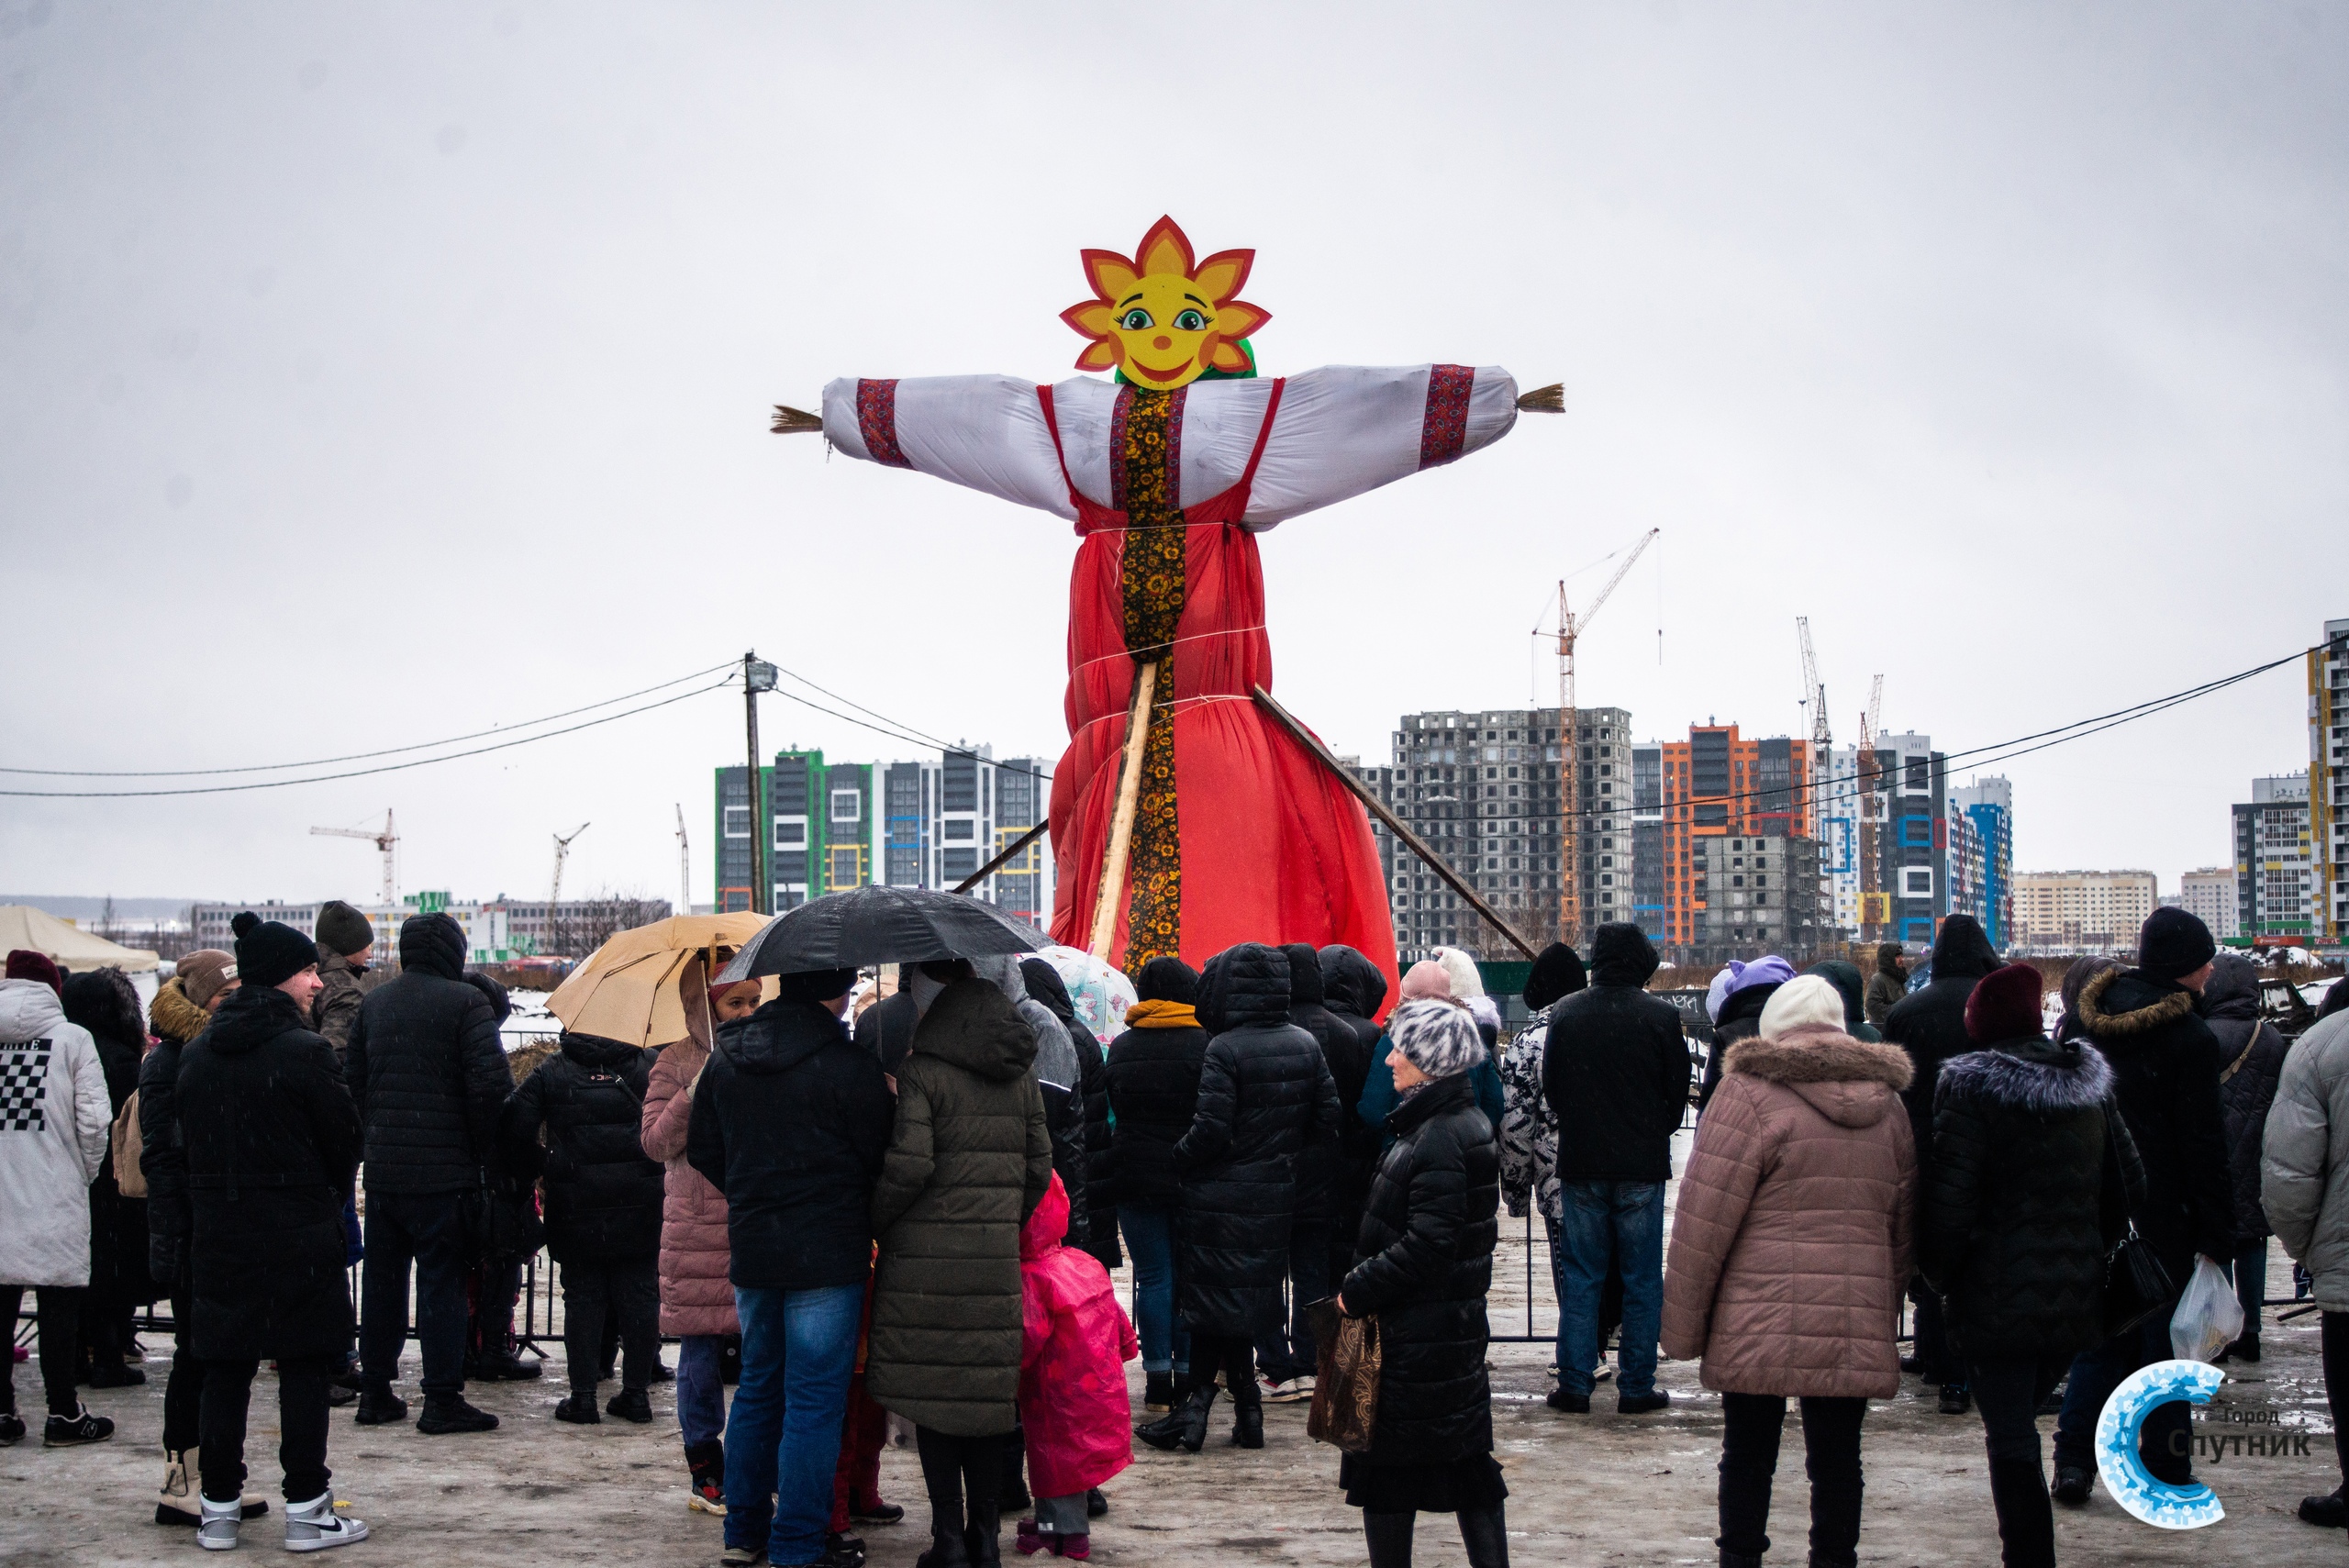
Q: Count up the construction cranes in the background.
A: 6